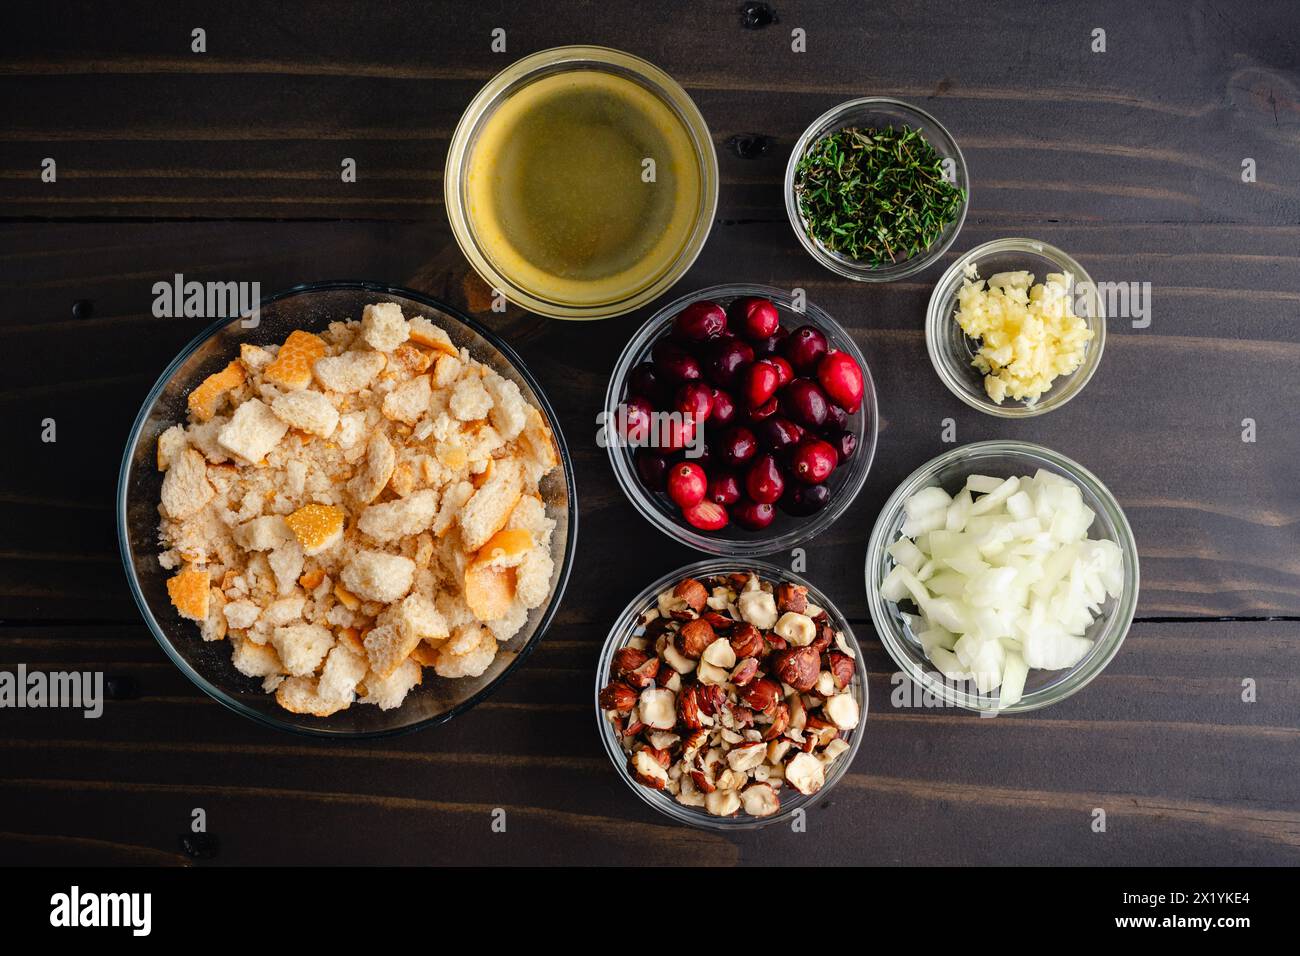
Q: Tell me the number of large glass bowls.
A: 1